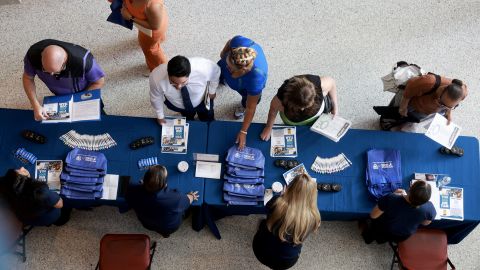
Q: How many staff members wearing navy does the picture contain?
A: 4